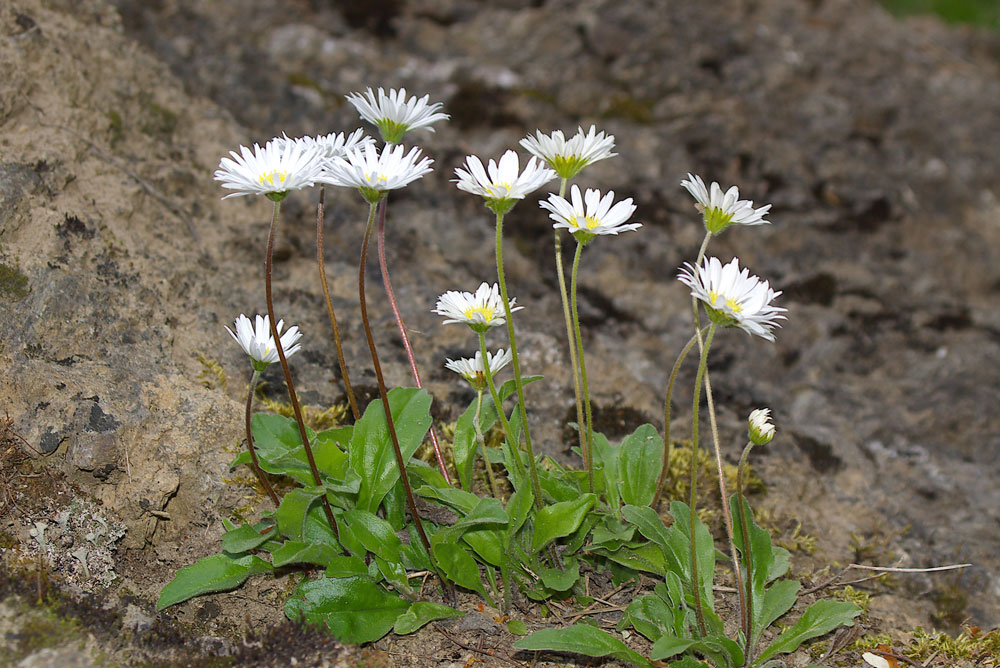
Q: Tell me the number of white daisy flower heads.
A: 13